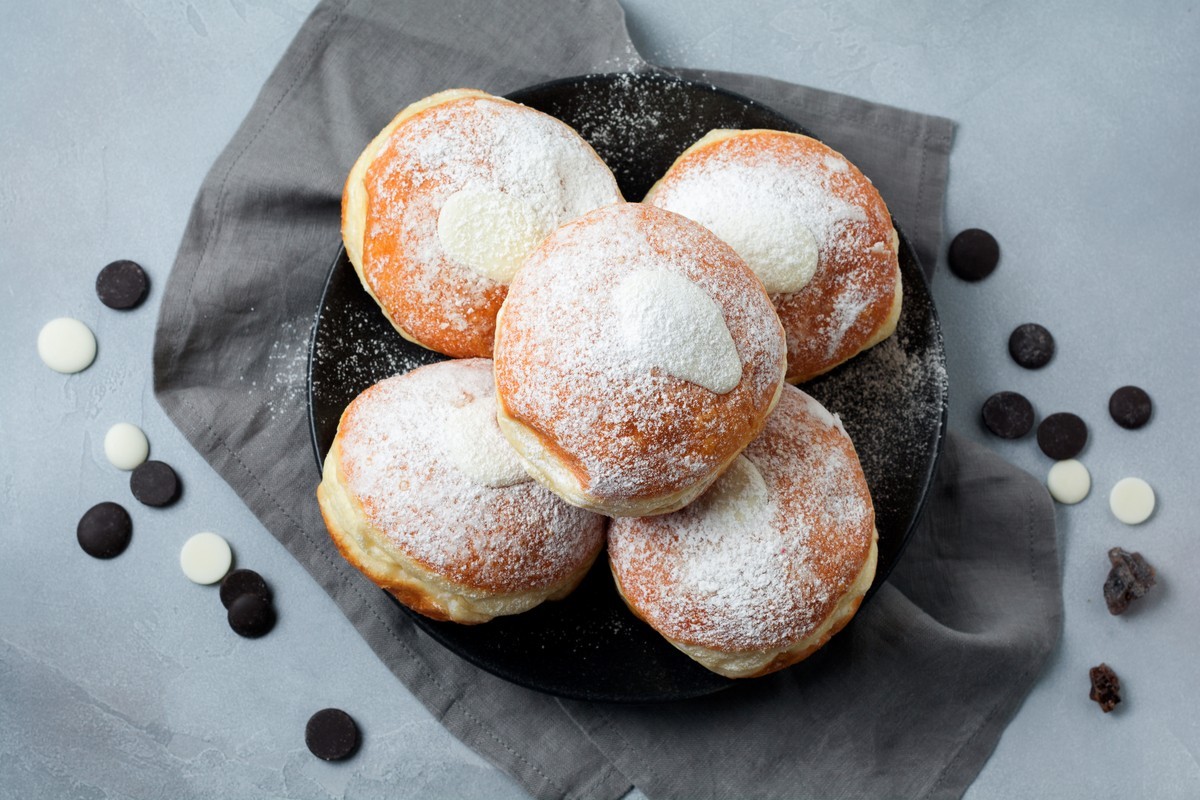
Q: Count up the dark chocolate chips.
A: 11